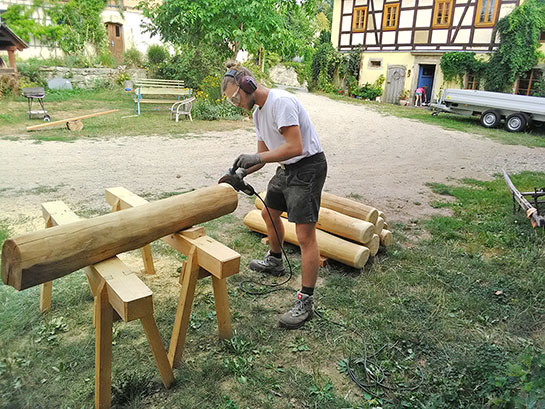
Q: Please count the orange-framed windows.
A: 4